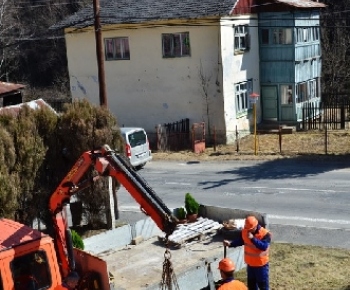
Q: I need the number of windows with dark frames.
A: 2